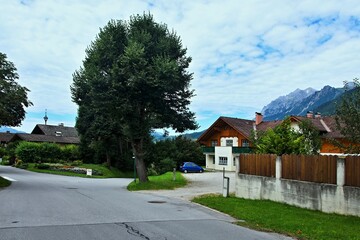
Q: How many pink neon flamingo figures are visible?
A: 0